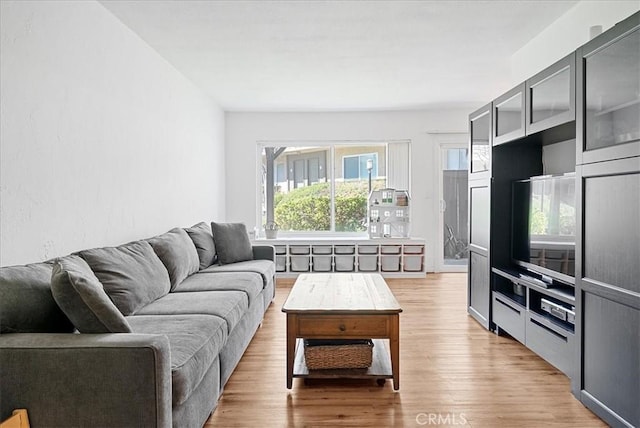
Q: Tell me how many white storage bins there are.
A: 14